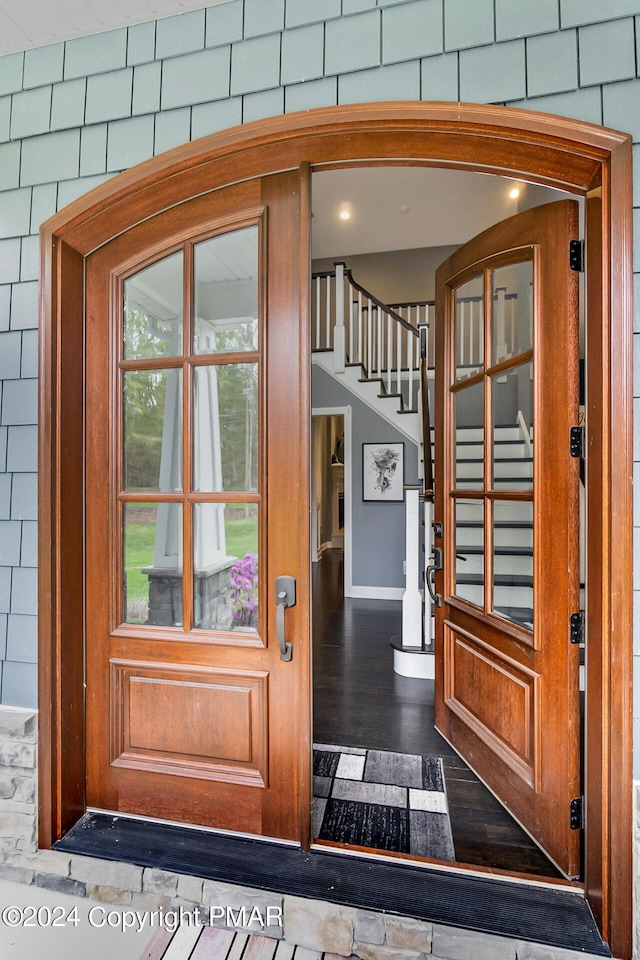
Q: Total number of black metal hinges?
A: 4